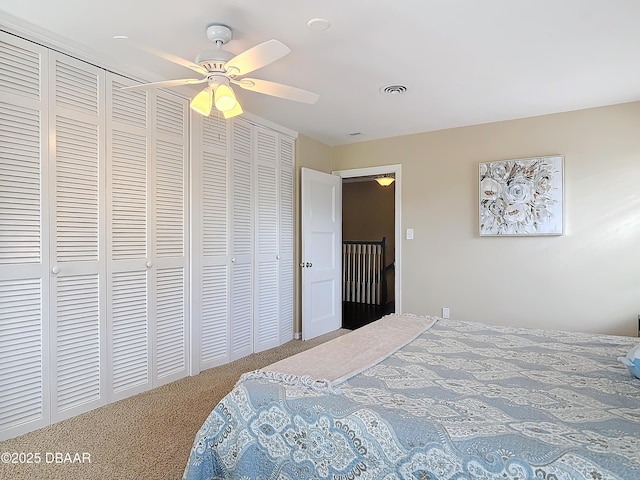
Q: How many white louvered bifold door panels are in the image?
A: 8